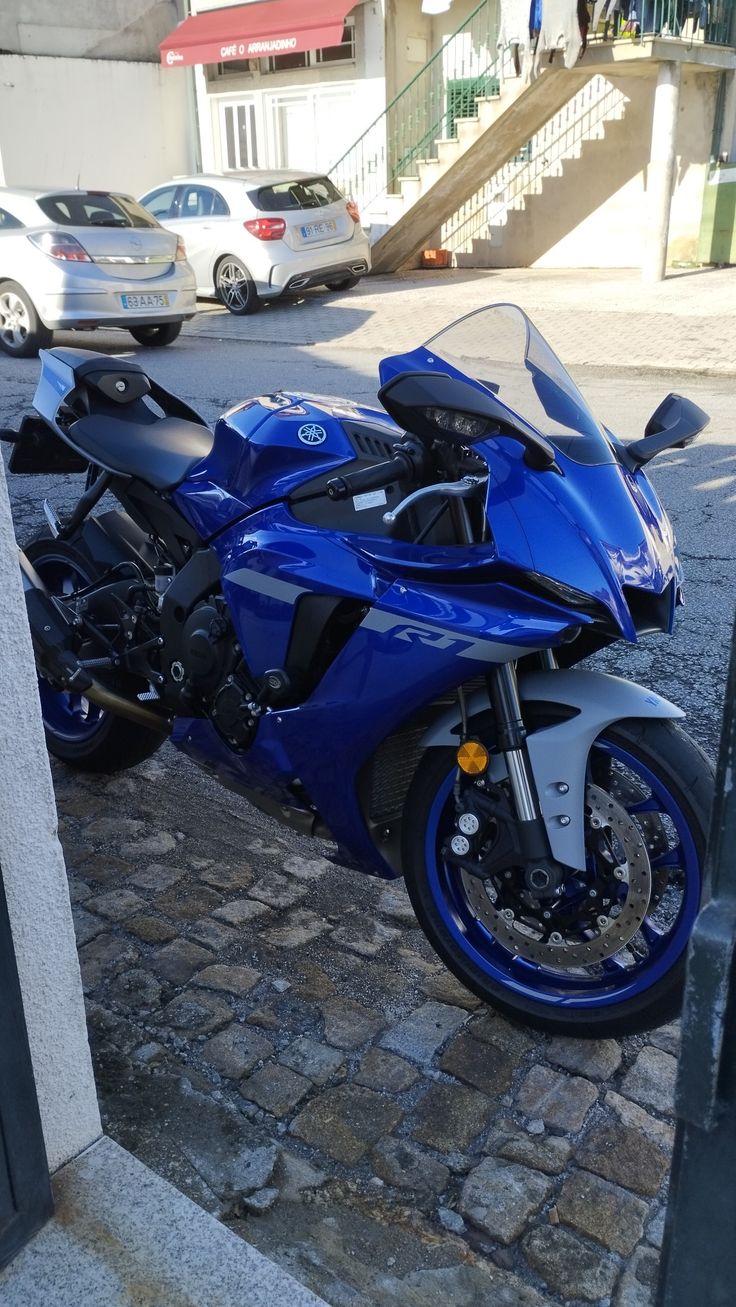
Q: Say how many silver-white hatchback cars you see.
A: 2